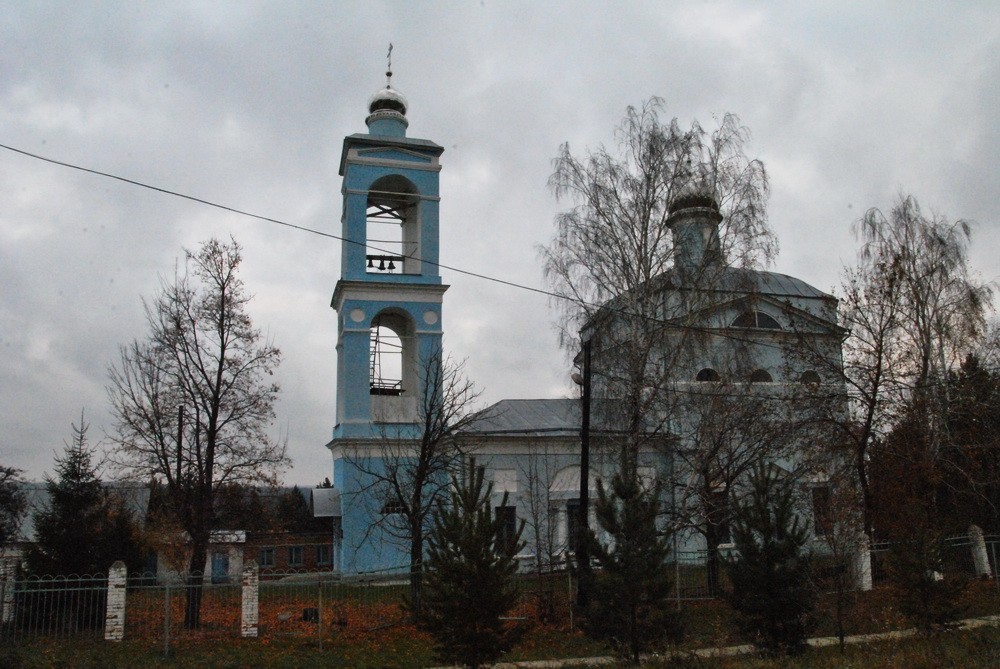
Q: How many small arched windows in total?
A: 3